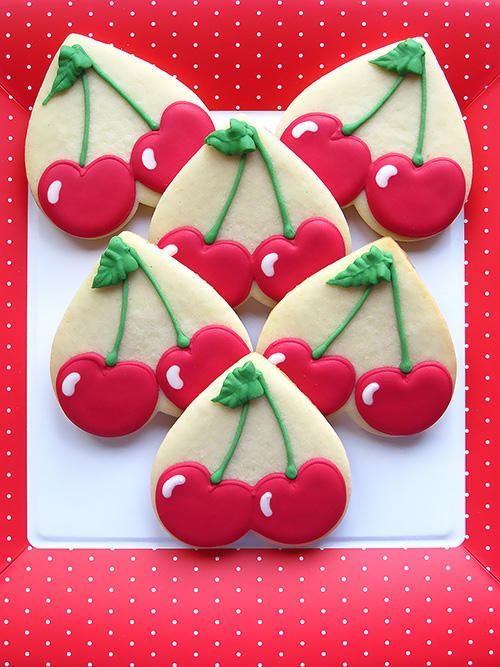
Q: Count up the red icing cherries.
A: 12